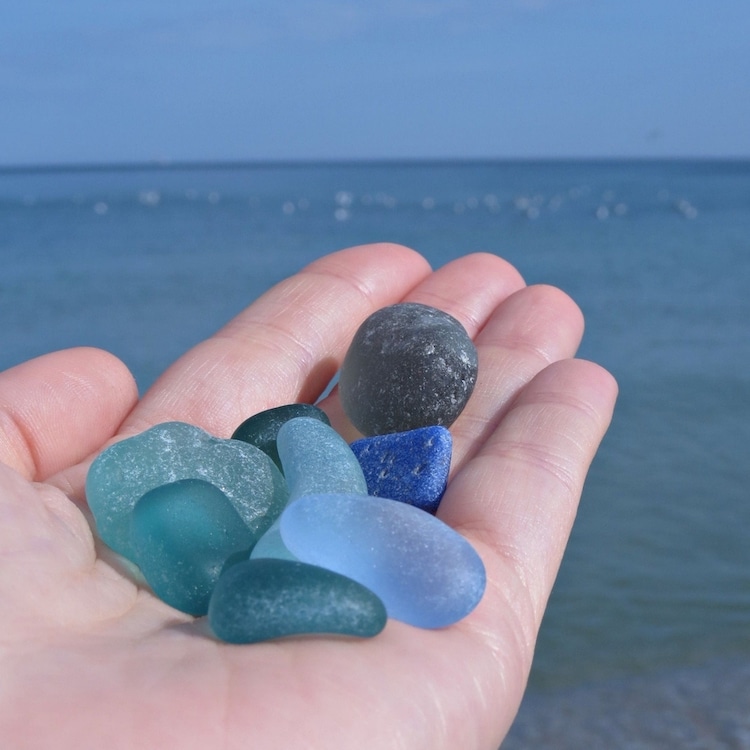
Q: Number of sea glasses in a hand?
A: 8